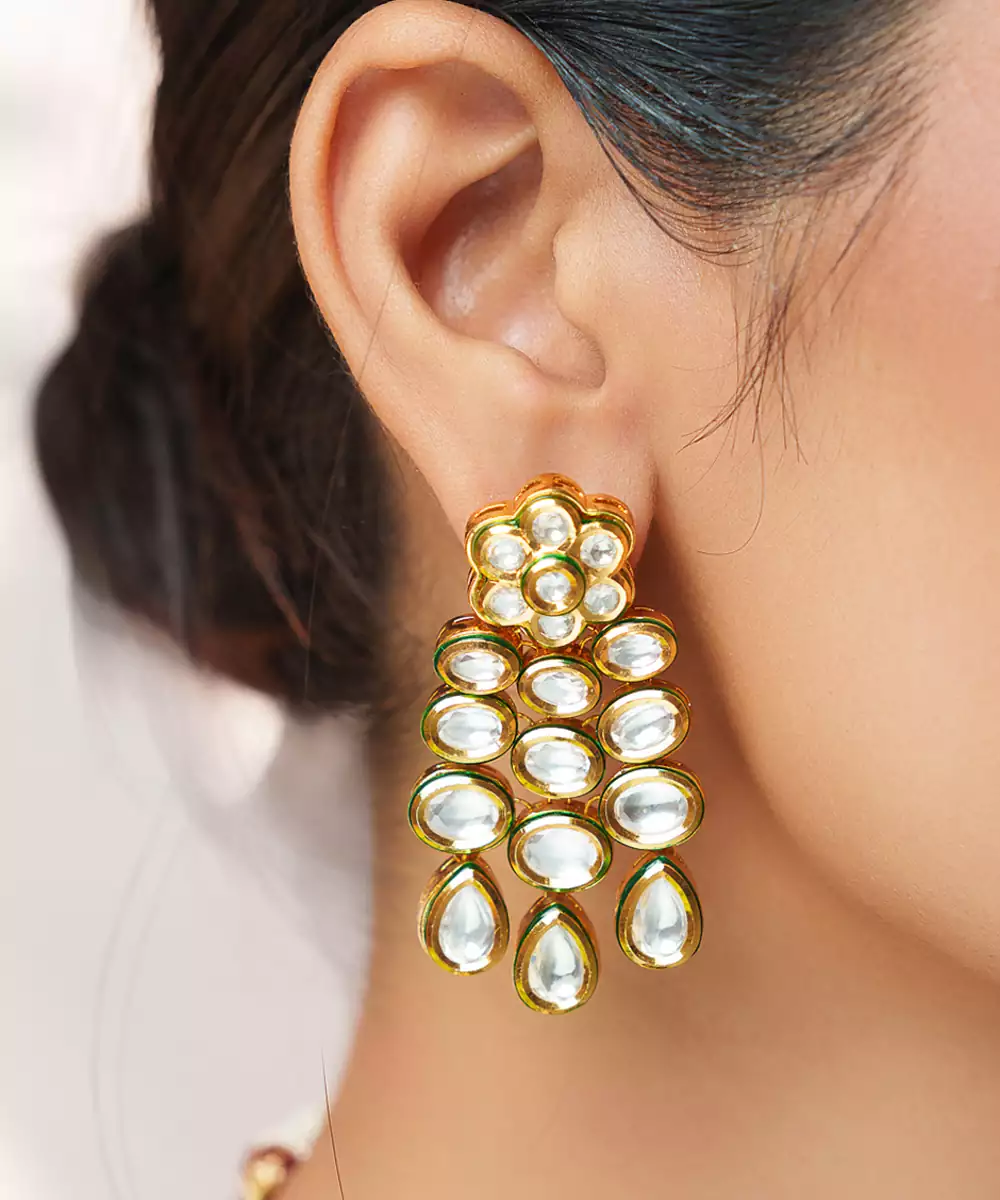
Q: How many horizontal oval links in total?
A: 9